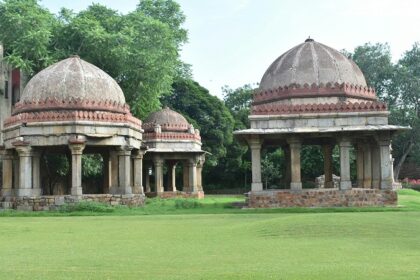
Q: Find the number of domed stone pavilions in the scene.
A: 3